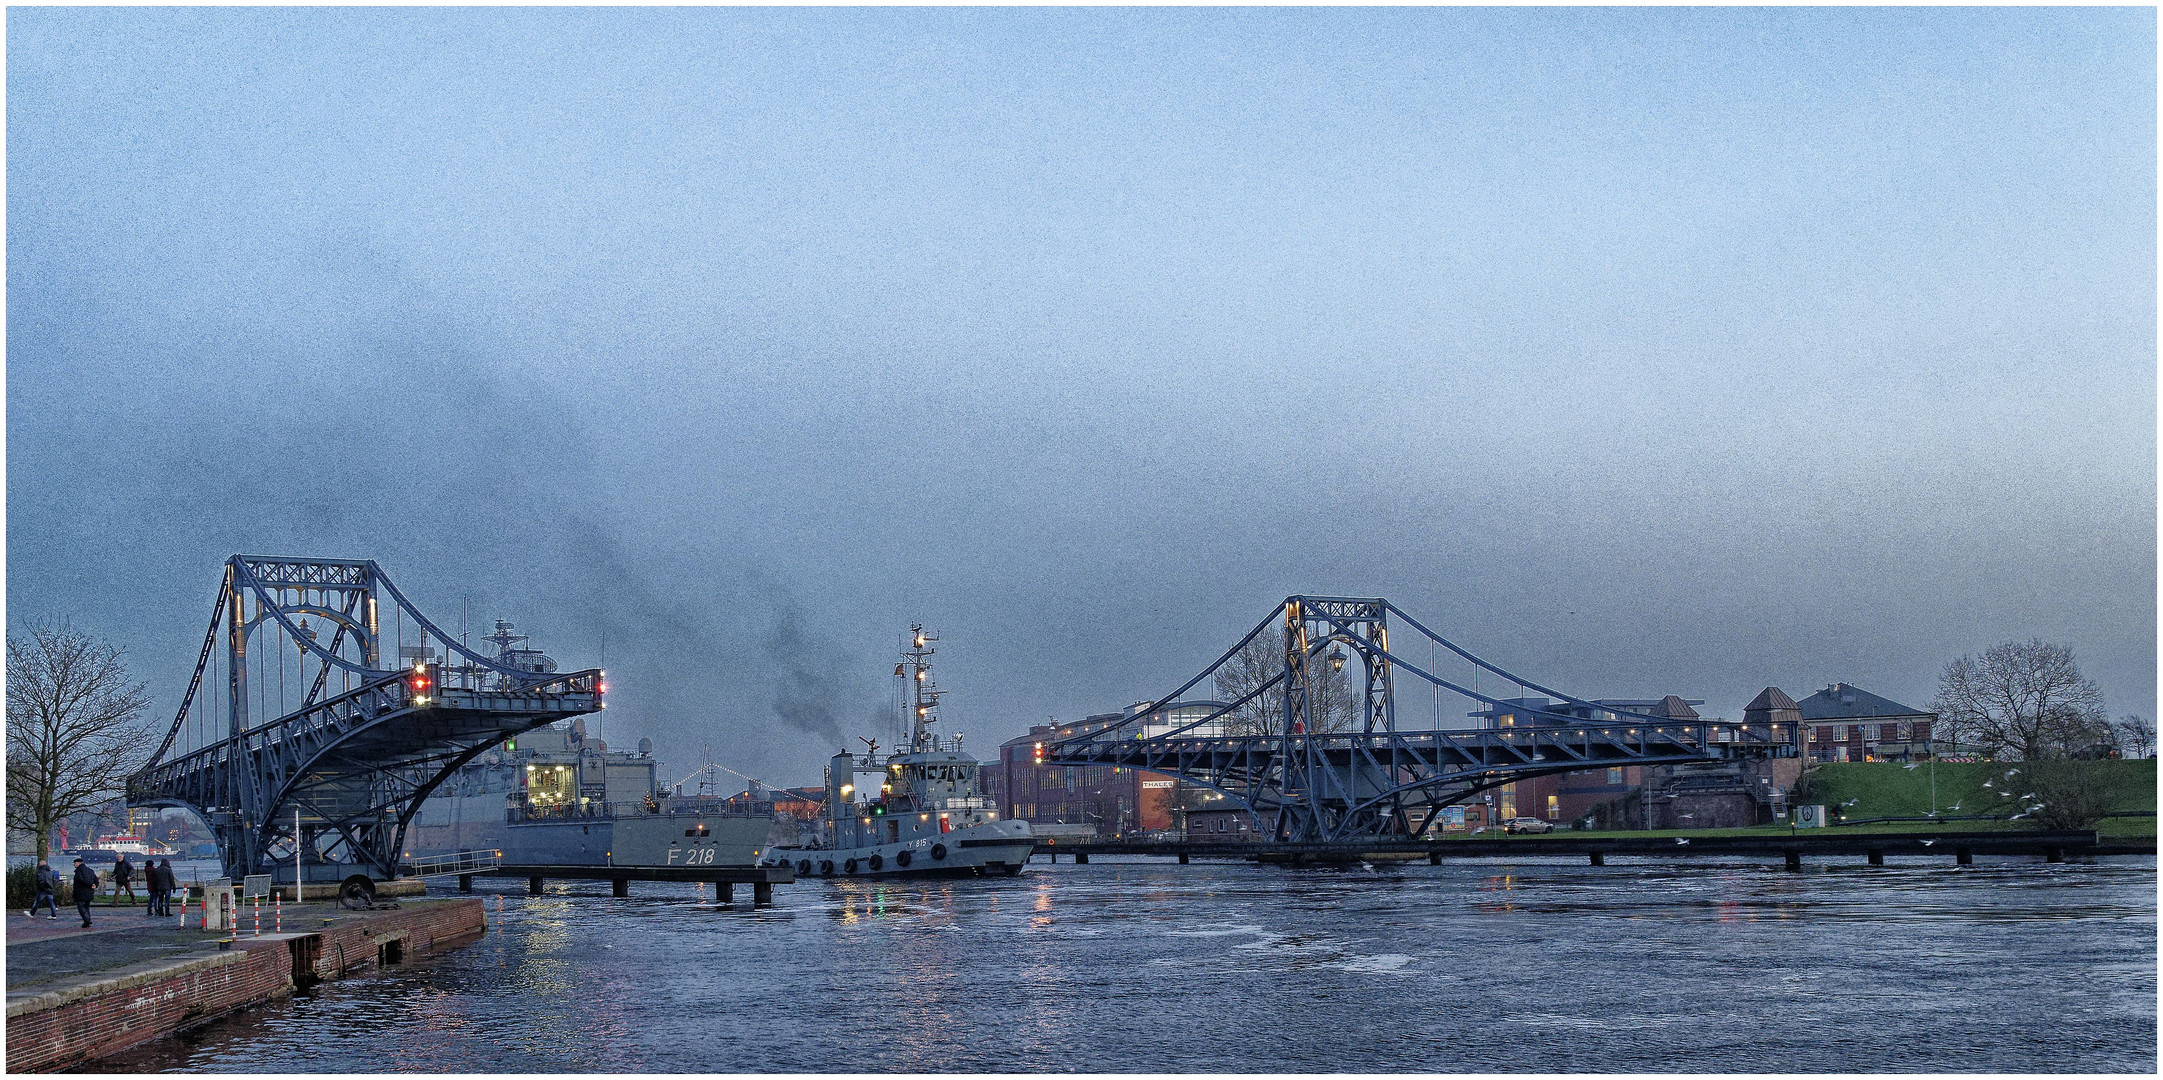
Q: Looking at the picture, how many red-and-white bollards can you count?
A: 5